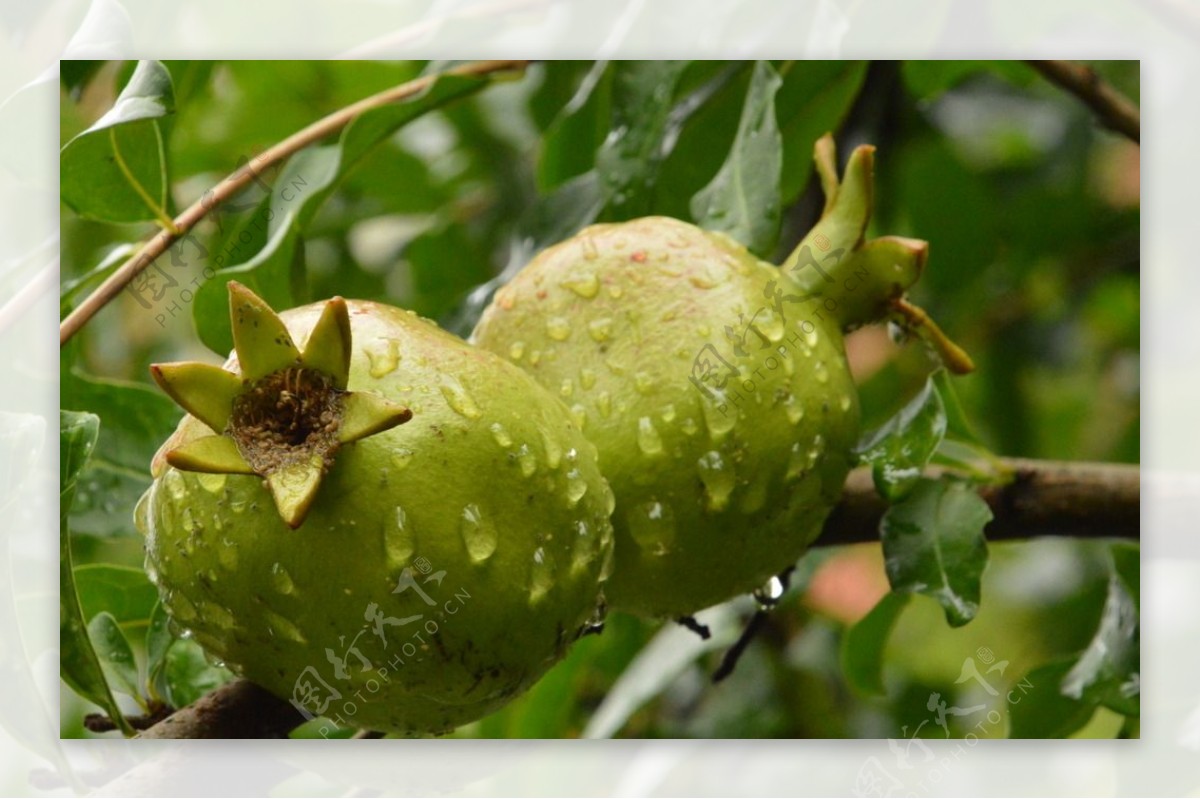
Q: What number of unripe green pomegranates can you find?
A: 2